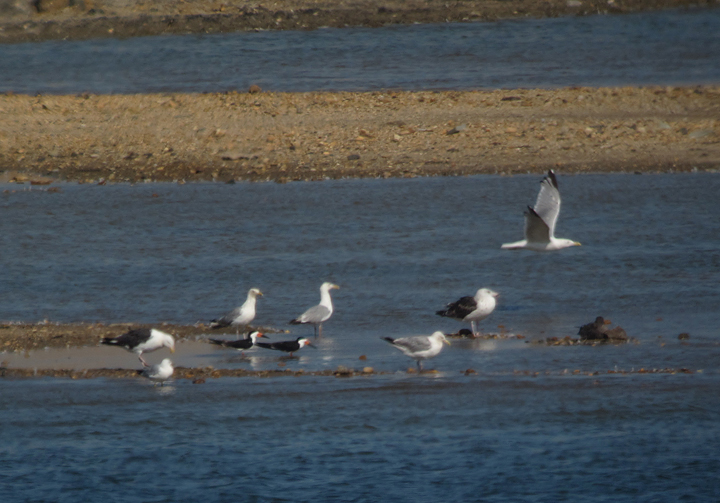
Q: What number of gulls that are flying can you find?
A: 1